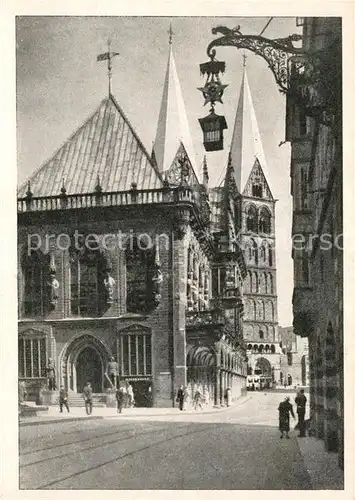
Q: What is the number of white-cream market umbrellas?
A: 0